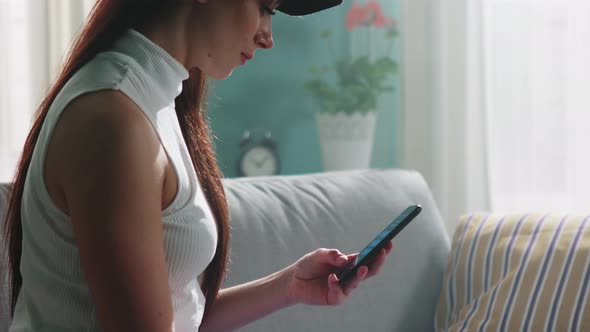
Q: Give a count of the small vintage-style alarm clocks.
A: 1